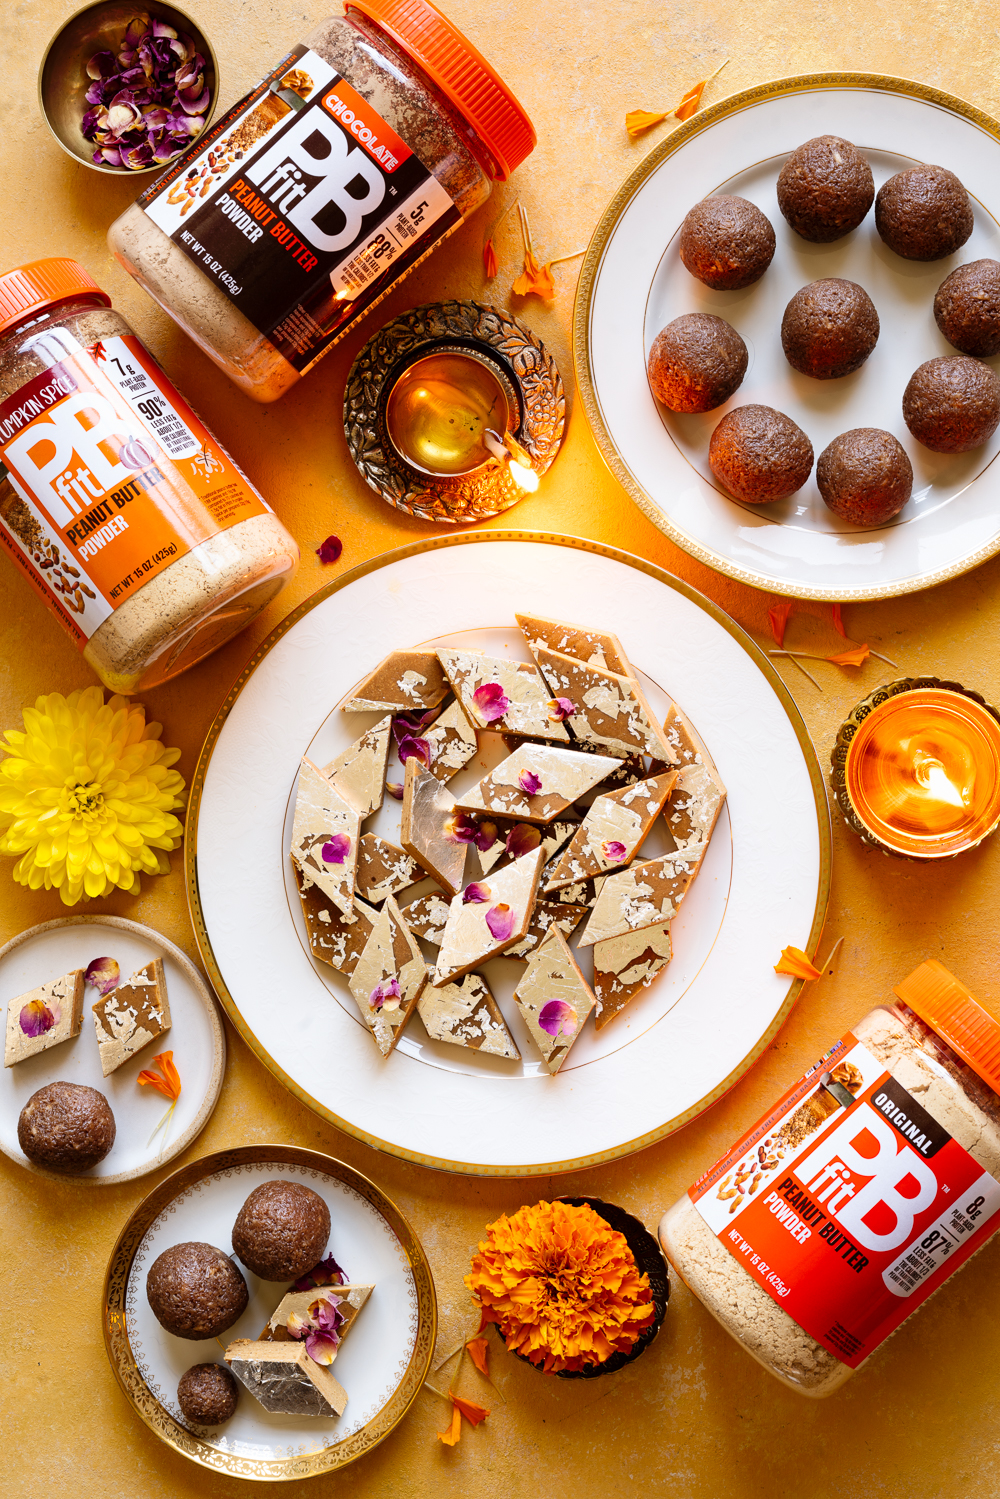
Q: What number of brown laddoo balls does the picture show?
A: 13